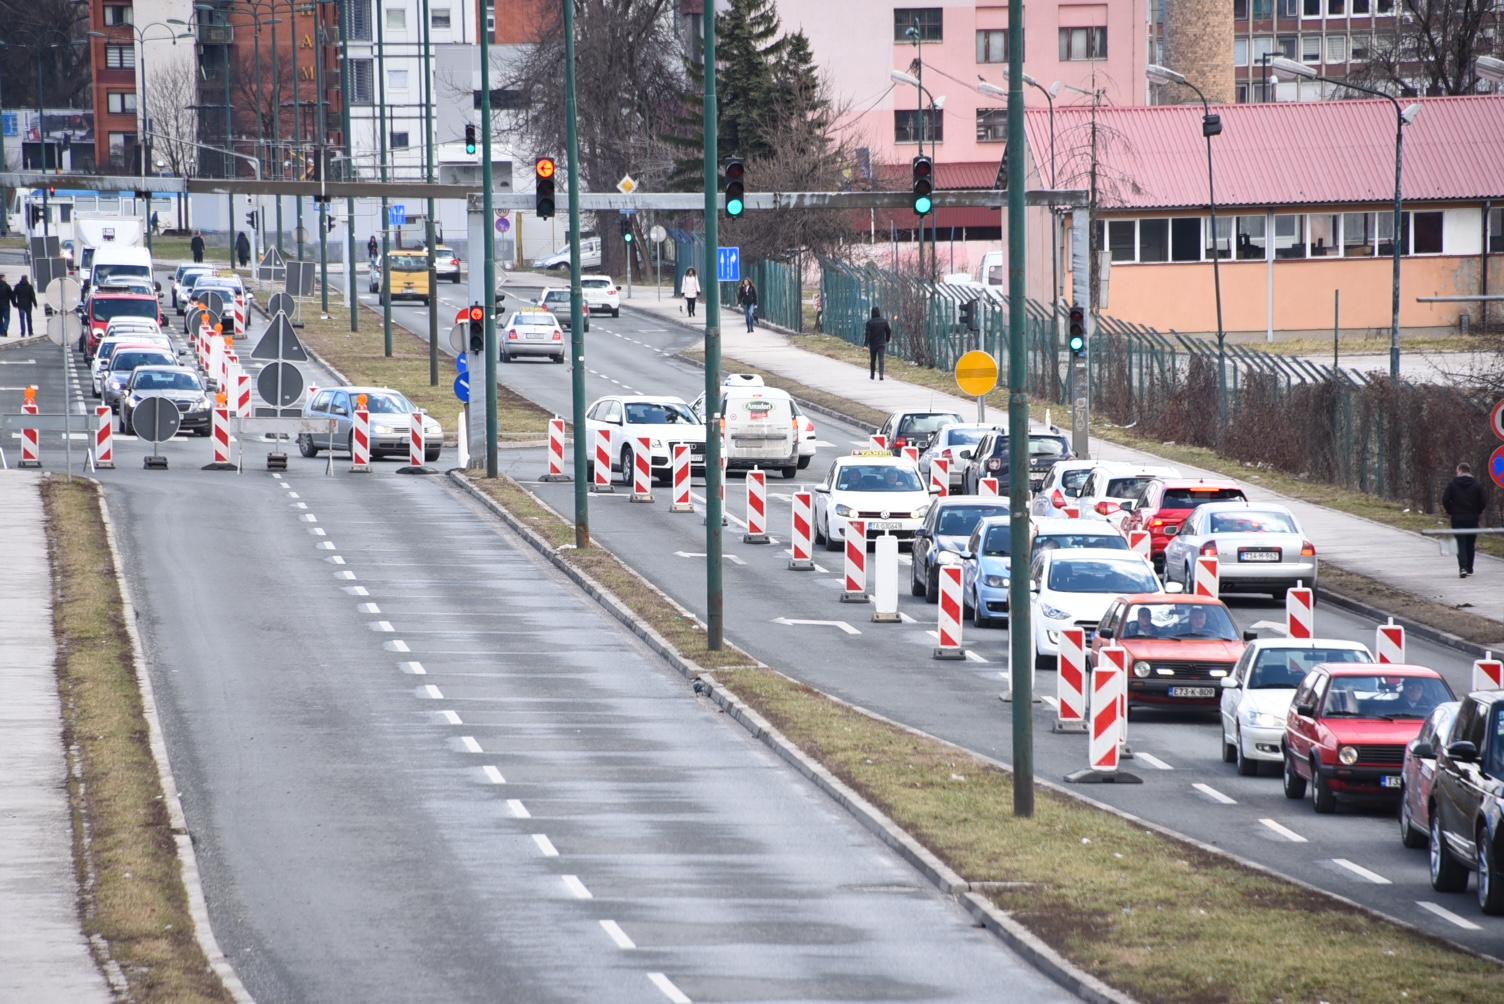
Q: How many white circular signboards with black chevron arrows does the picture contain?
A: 0